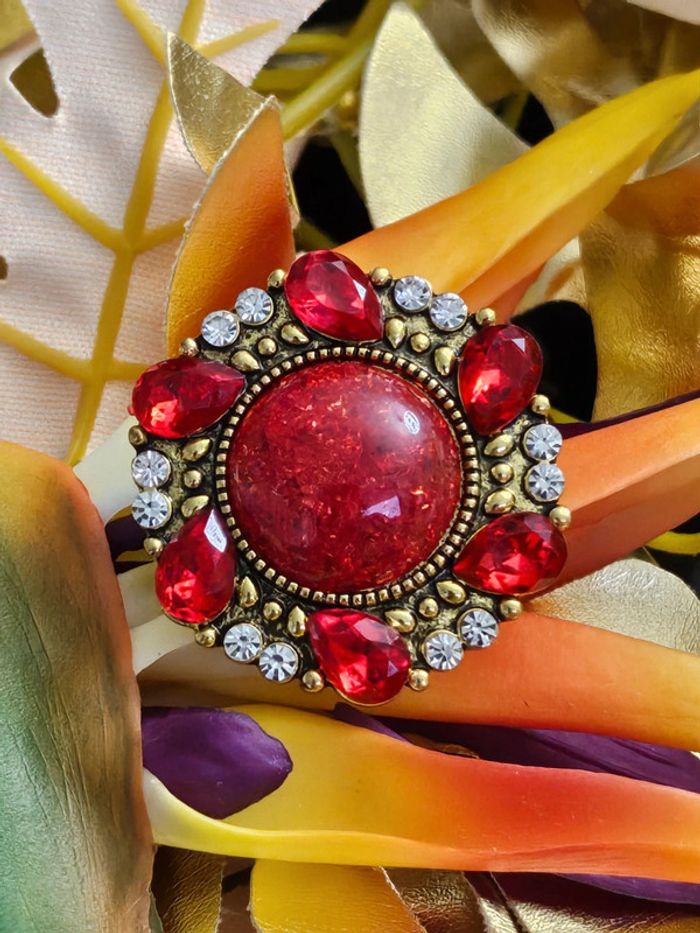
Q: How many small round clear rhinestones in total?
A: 12